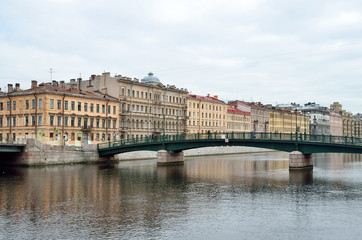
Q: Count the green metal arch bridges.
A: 1